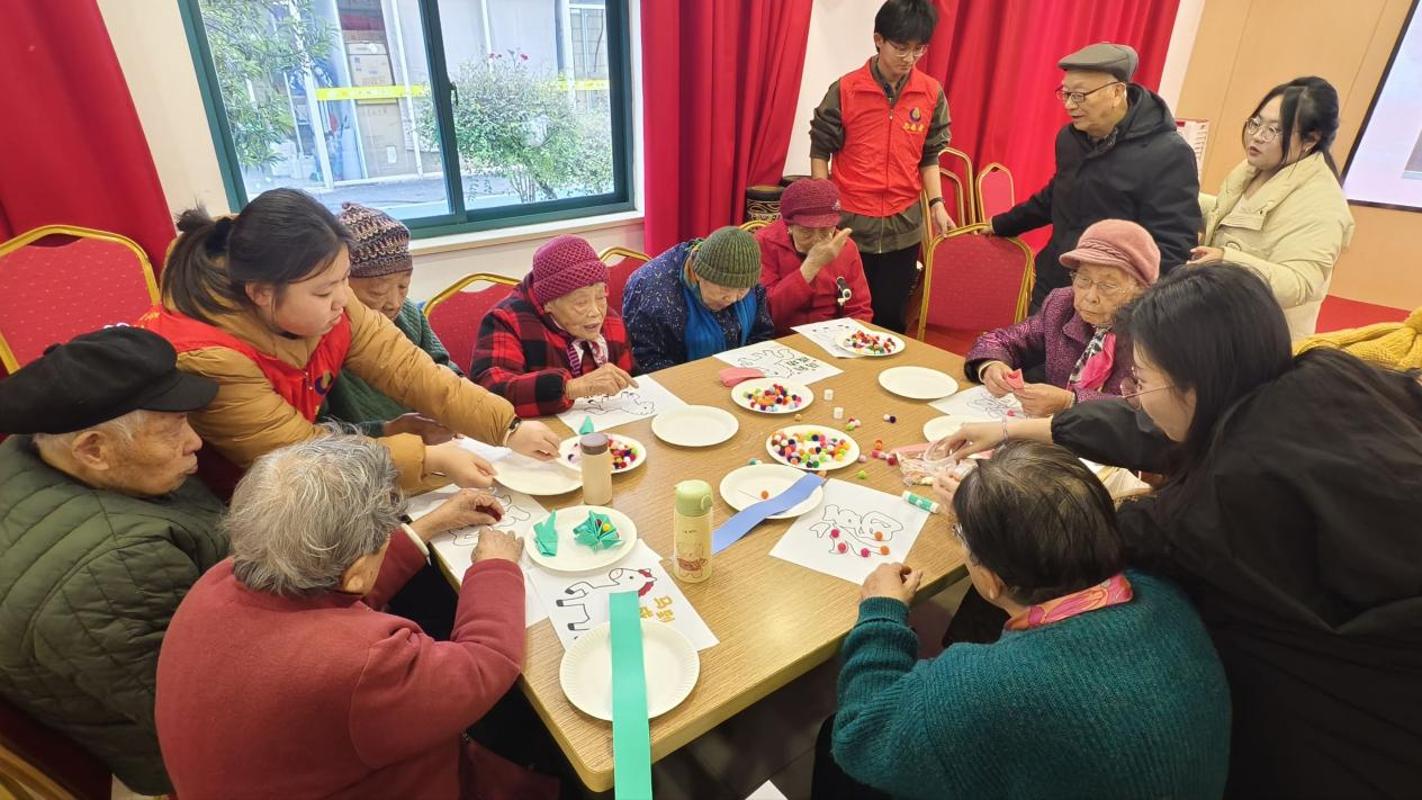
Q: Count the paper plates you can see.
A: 11